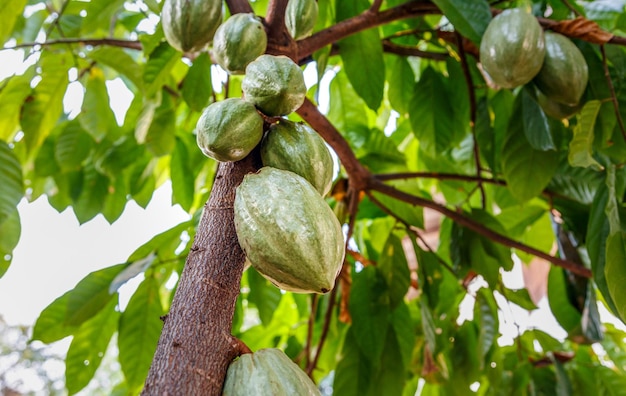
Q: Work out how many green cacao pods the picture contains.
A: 11